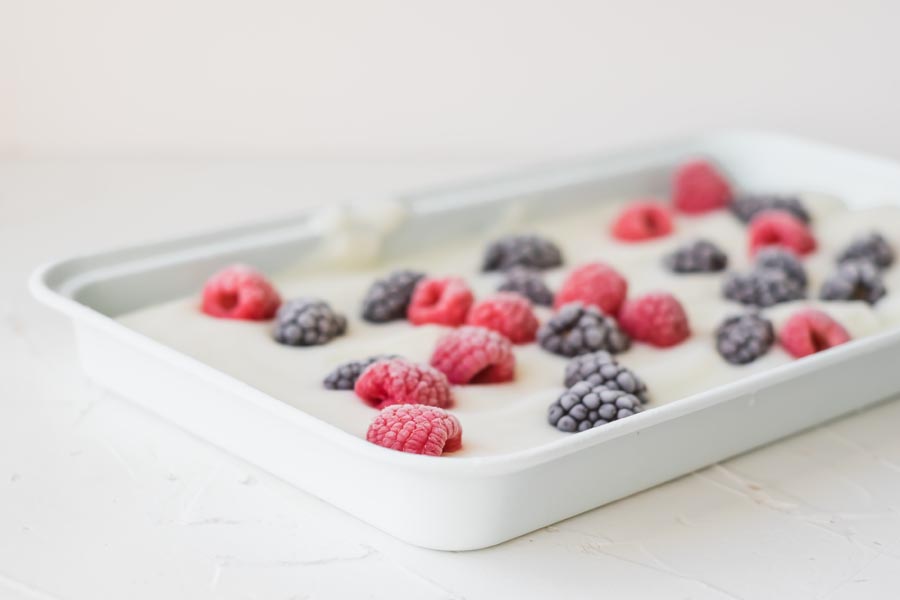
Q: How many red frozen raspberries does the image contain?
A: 12